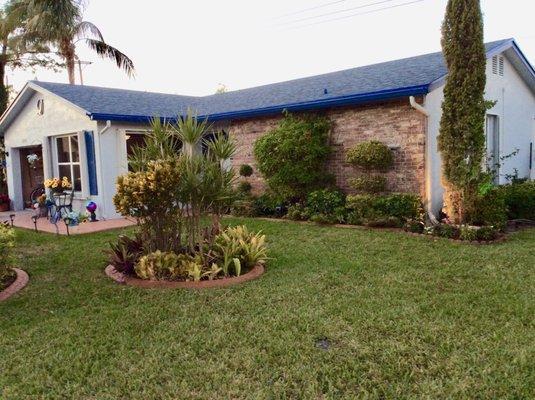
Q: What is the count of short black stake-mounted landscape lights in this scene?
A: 3